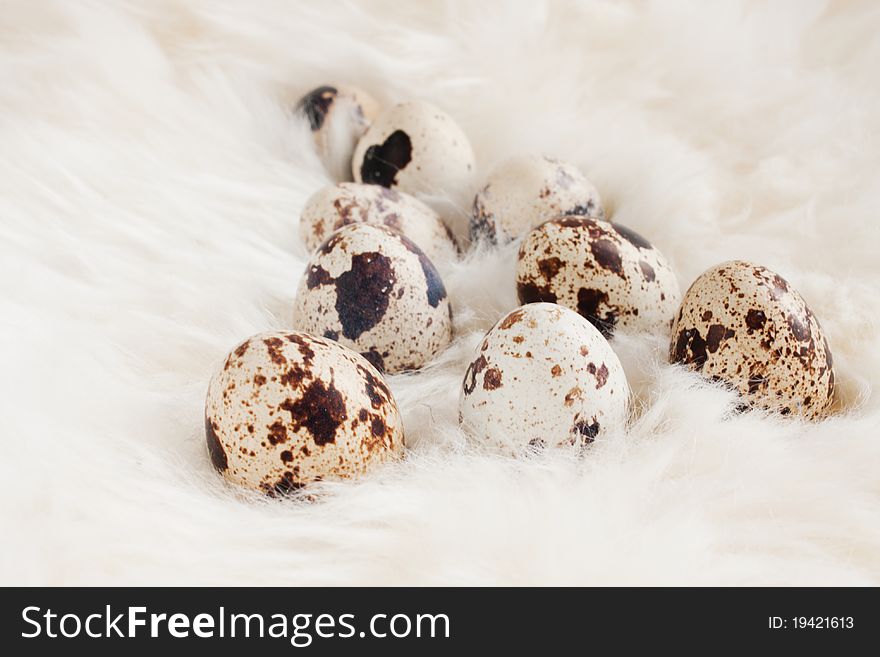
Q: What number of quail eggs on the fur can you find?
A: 9